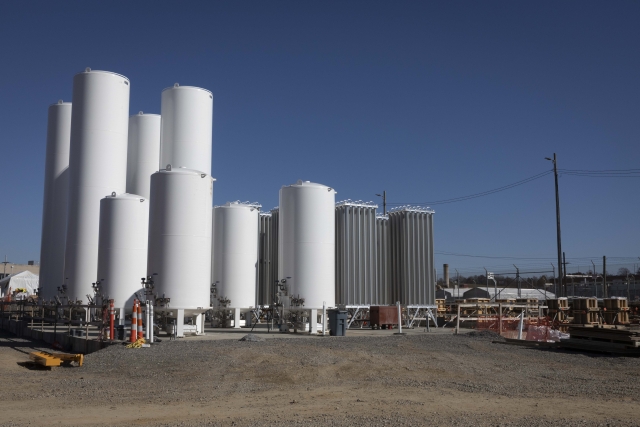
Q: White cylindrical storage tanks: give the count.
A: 8